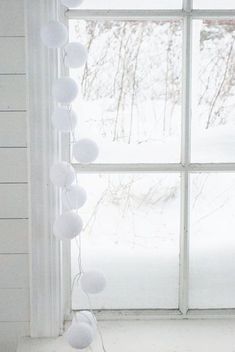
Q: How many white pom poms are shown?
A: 12